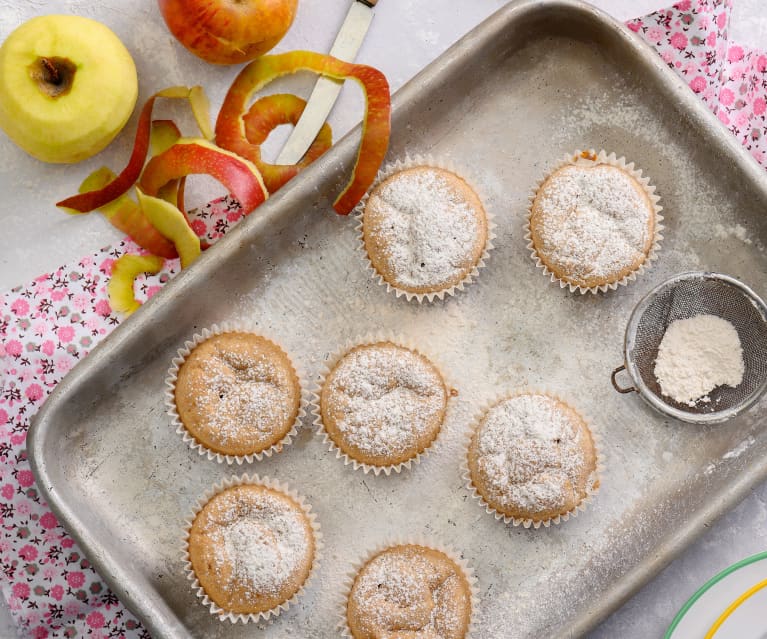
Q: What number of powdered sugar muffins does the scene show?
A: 7